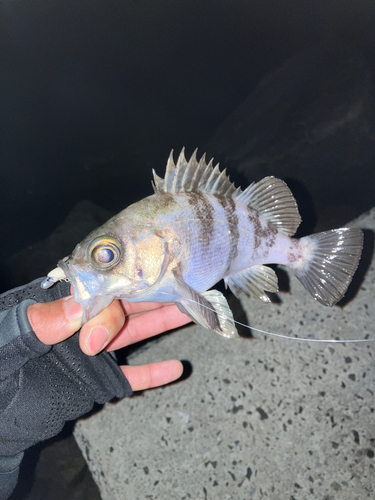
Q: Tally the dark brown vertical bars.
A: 3